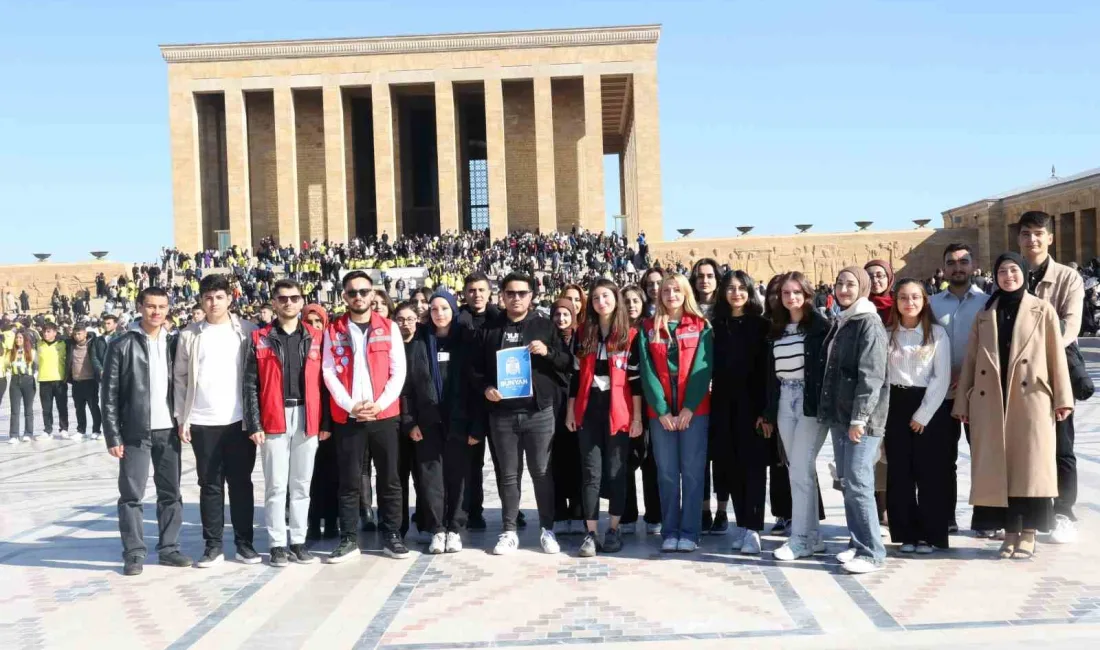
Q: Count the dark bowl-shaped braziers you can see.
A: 7